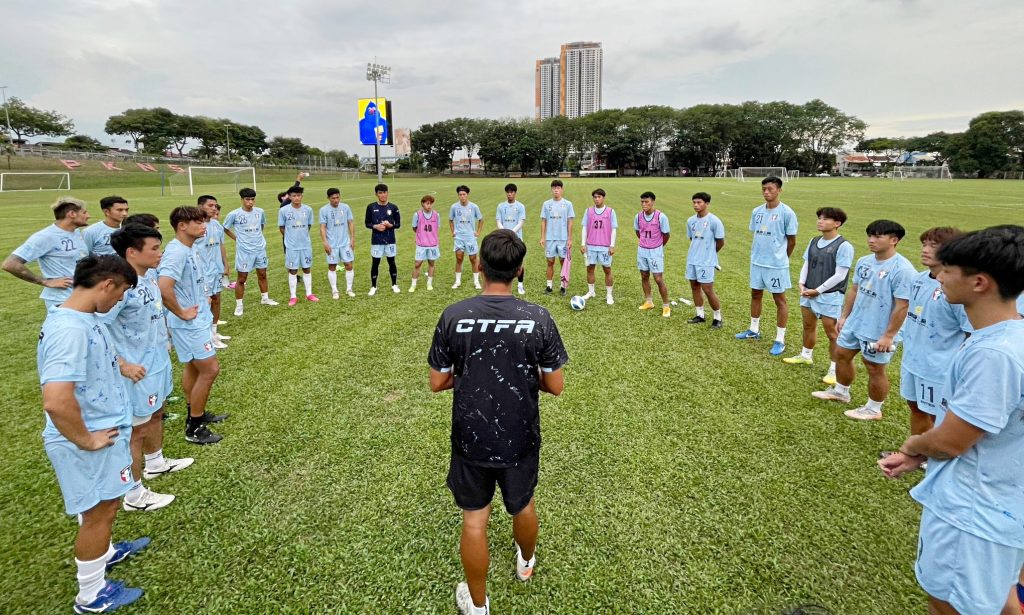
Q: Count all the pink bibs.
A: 4